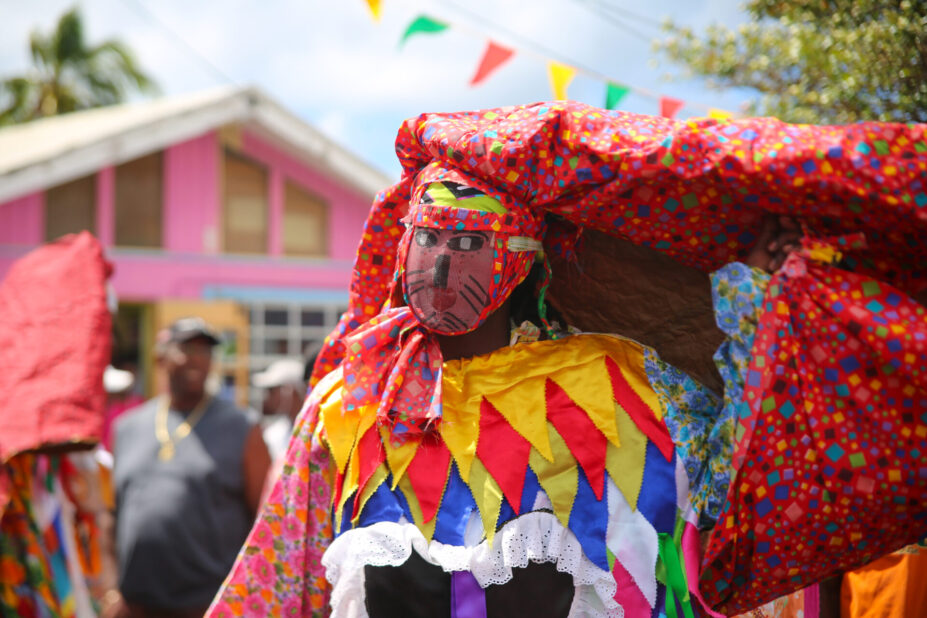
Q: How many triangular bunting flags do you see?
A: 7